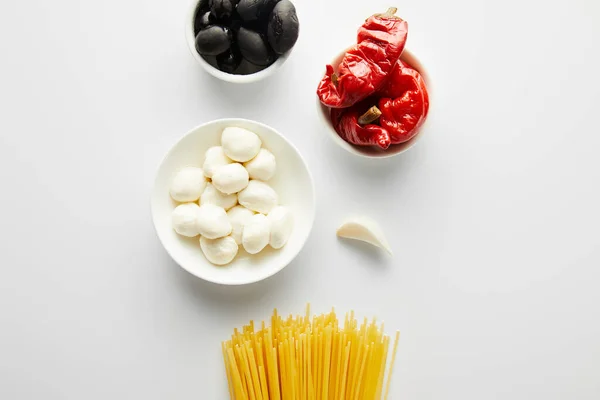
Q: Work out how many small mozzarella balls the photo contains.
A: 13